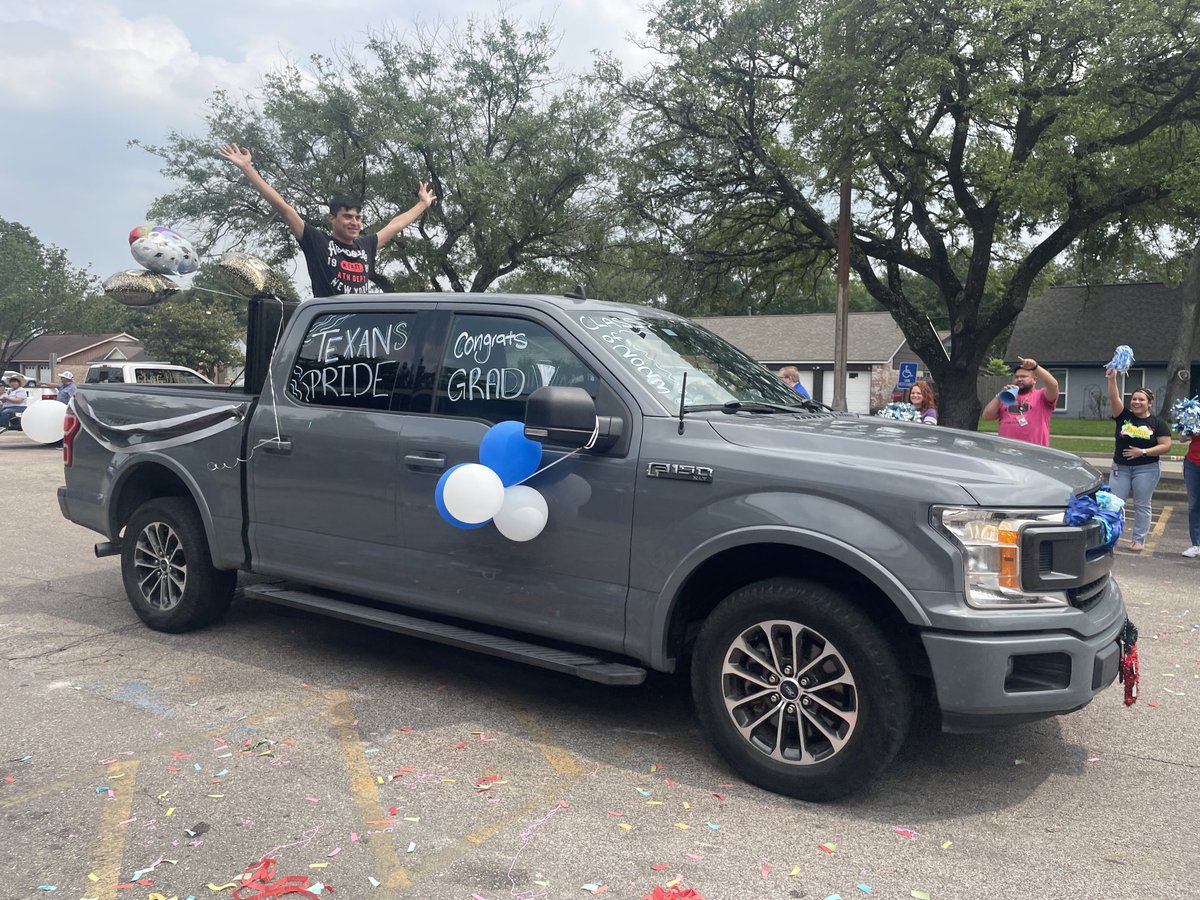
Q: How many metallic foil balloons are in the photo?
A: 3